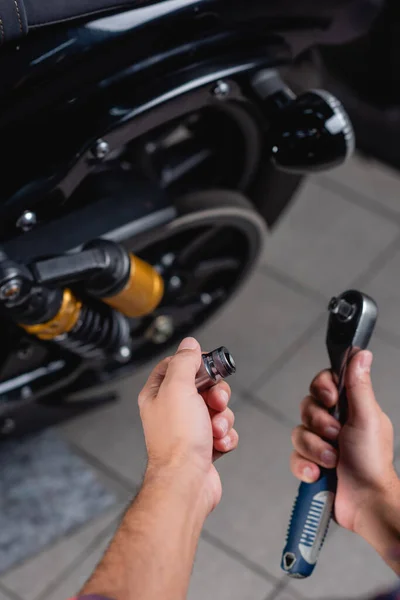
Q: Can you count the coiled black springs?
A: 1